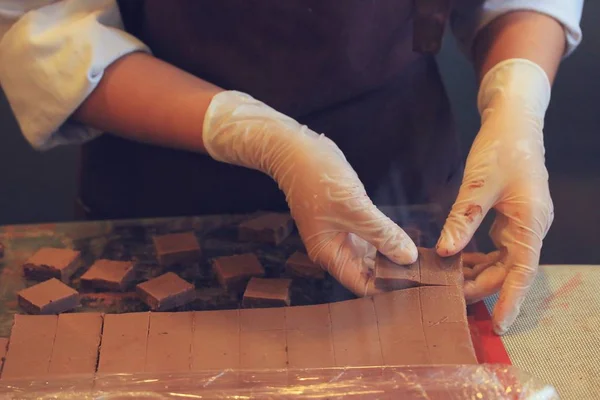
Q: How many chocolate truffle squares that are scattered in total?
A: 9